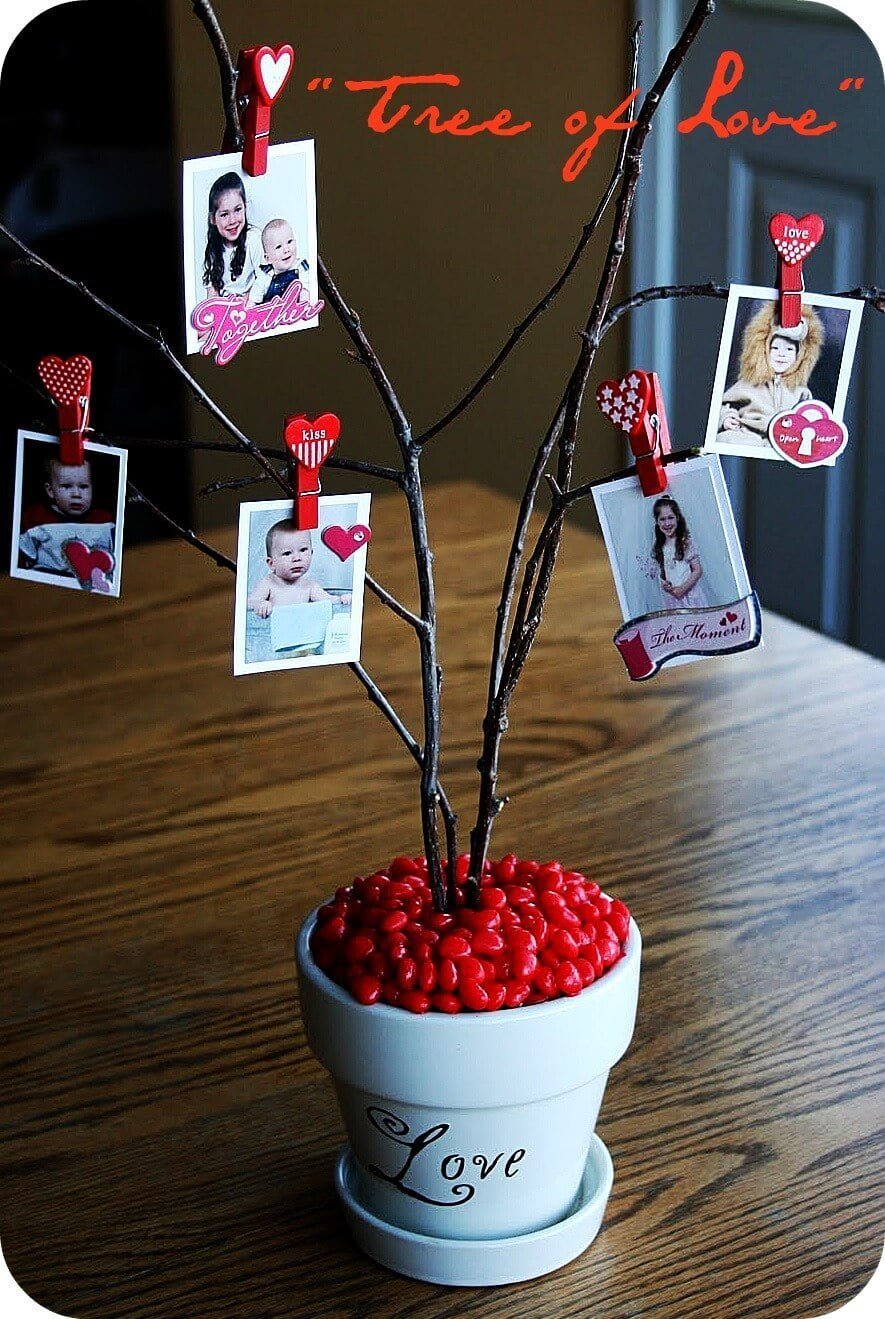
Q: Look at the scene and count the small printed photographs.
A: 5